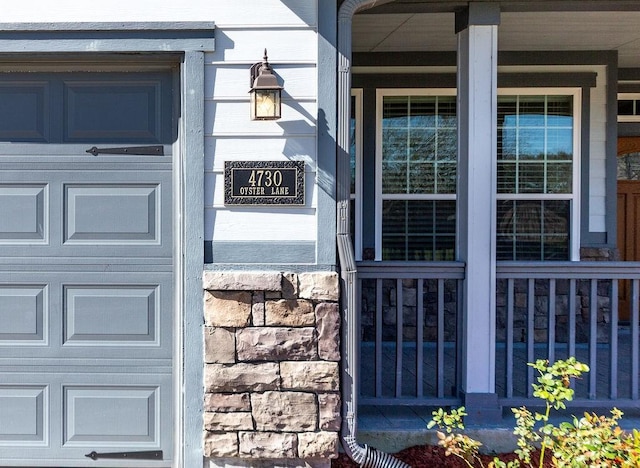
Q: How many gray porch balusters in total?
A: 13